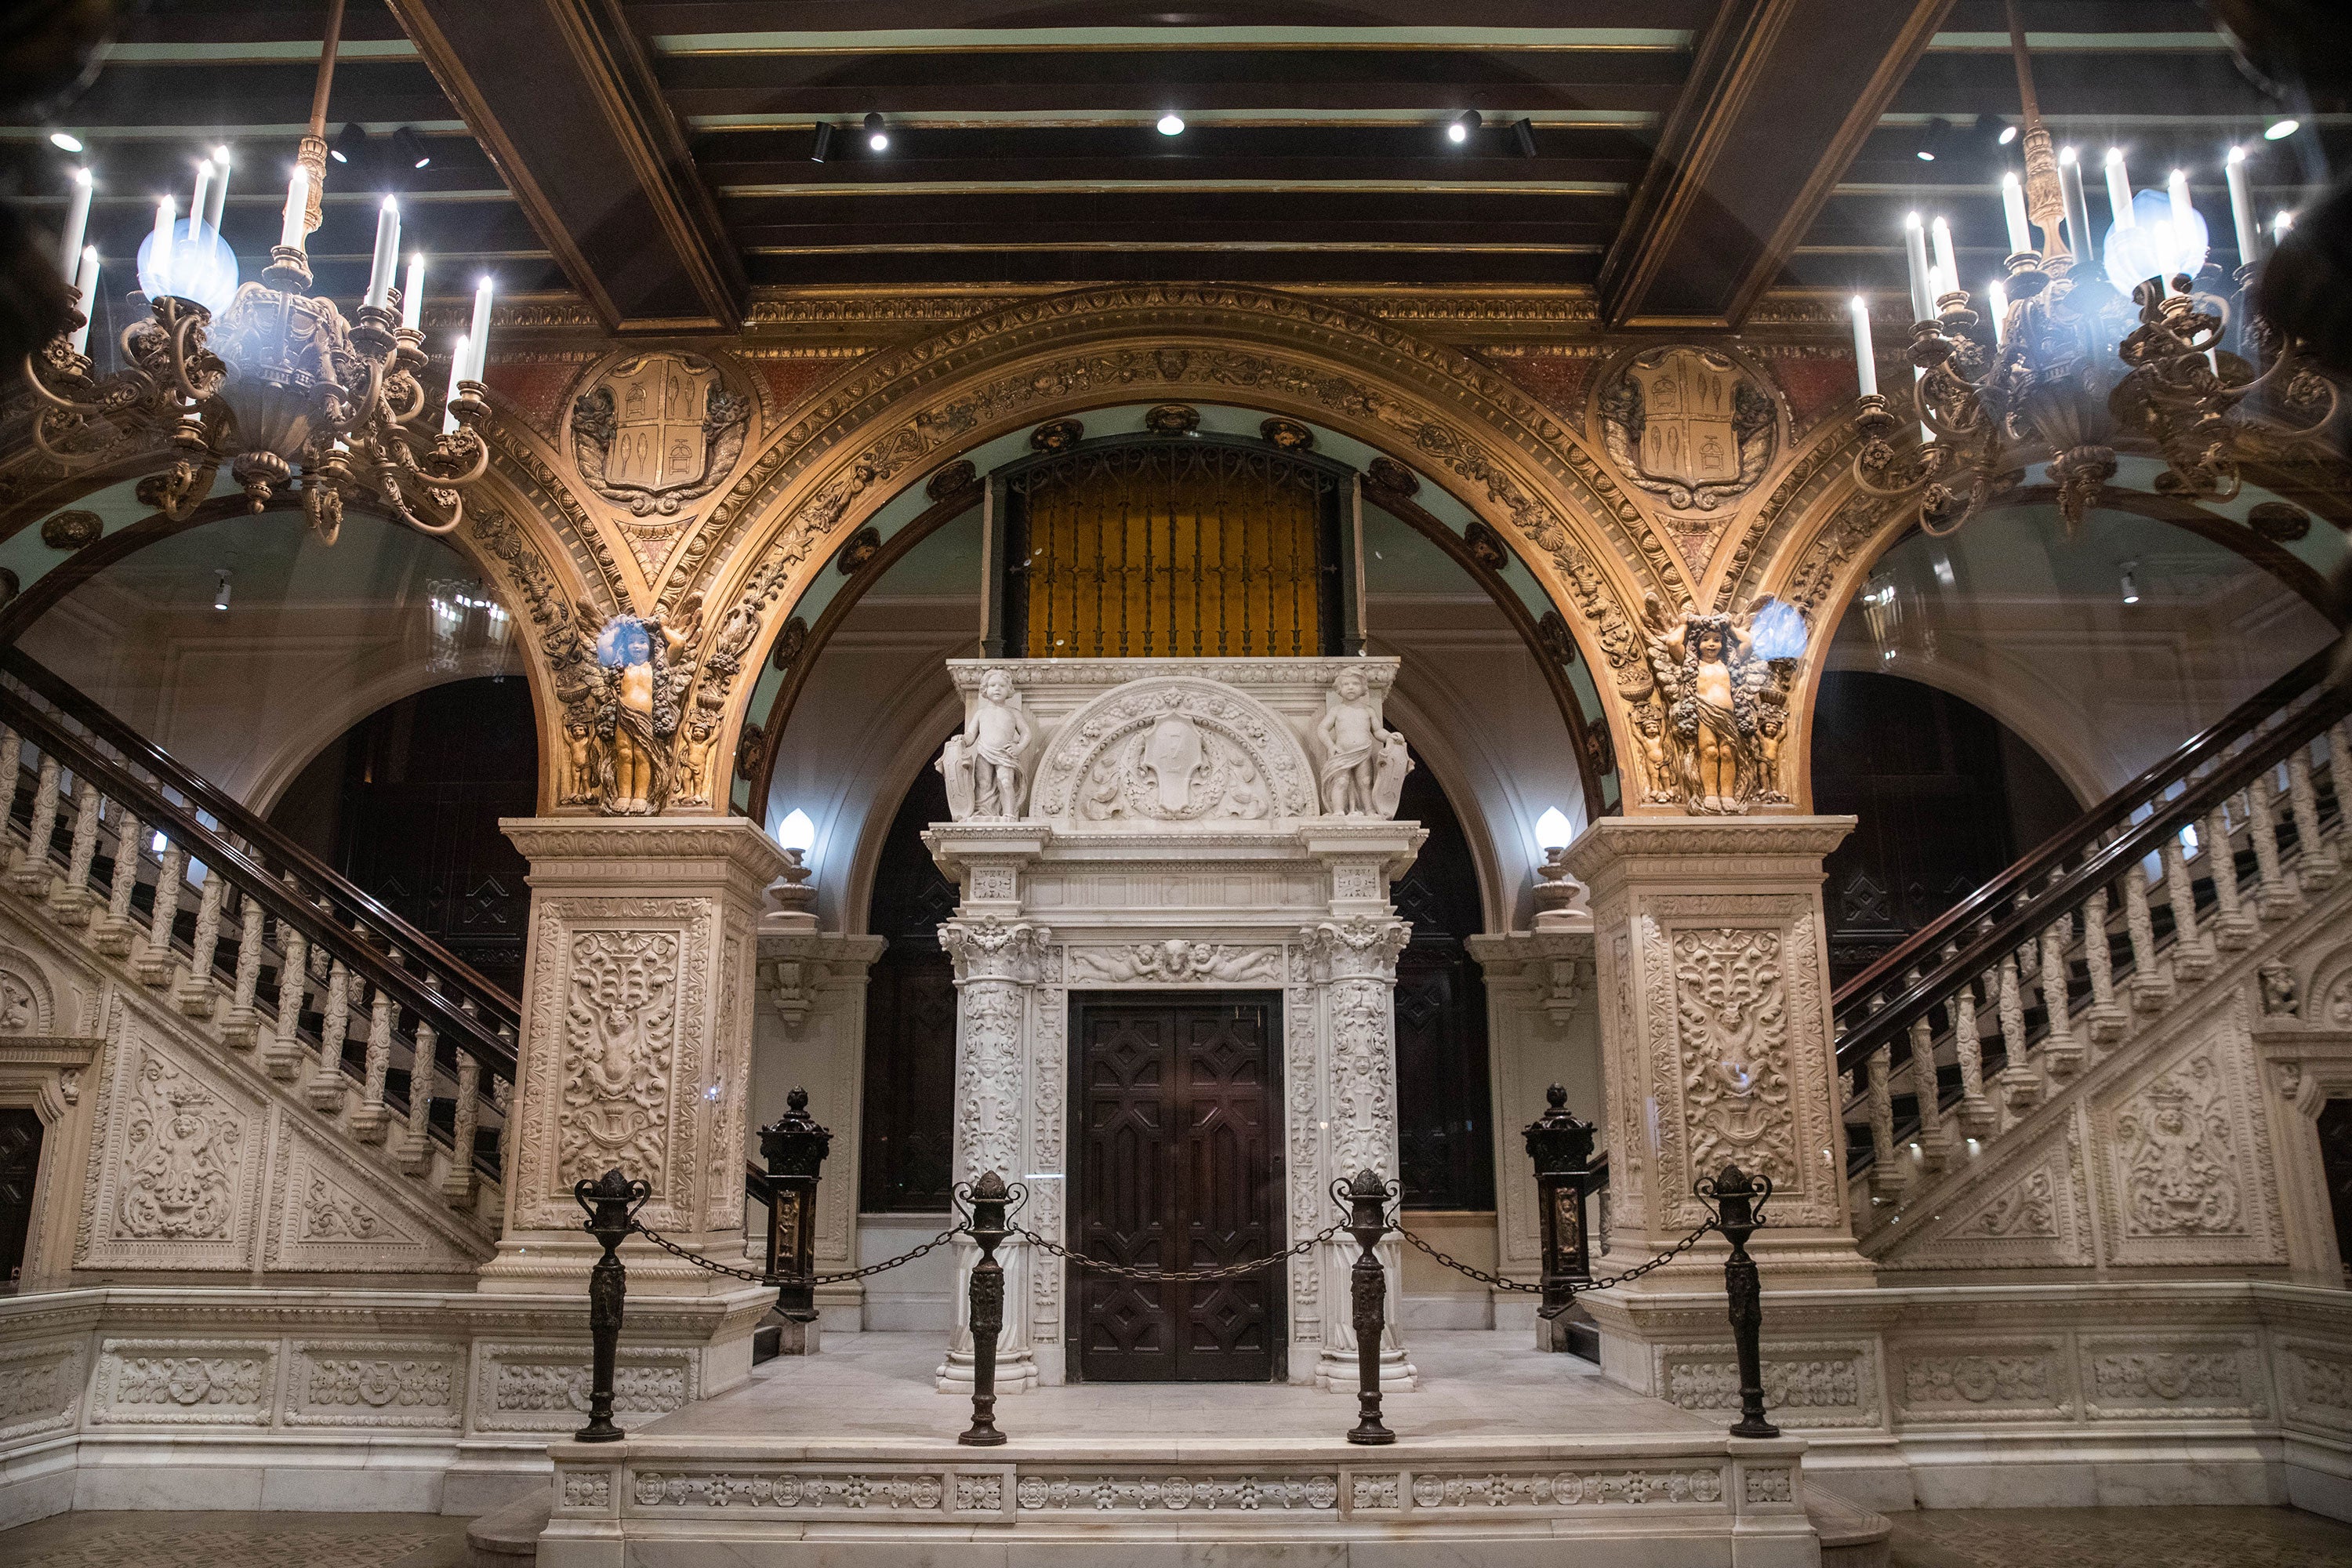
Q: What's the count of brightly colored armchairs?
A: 0